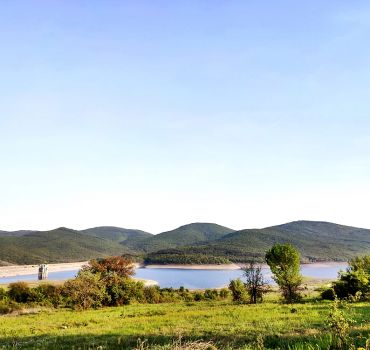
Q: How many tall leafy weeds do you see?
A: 1